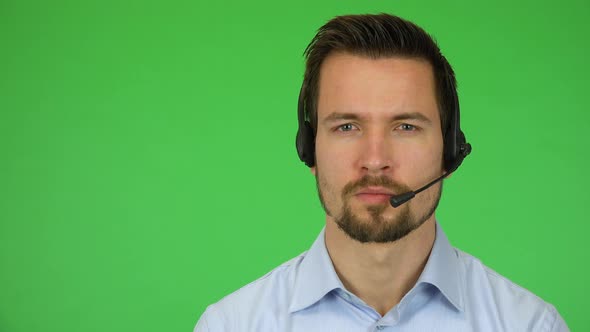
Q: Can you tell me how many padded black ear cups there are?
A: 2